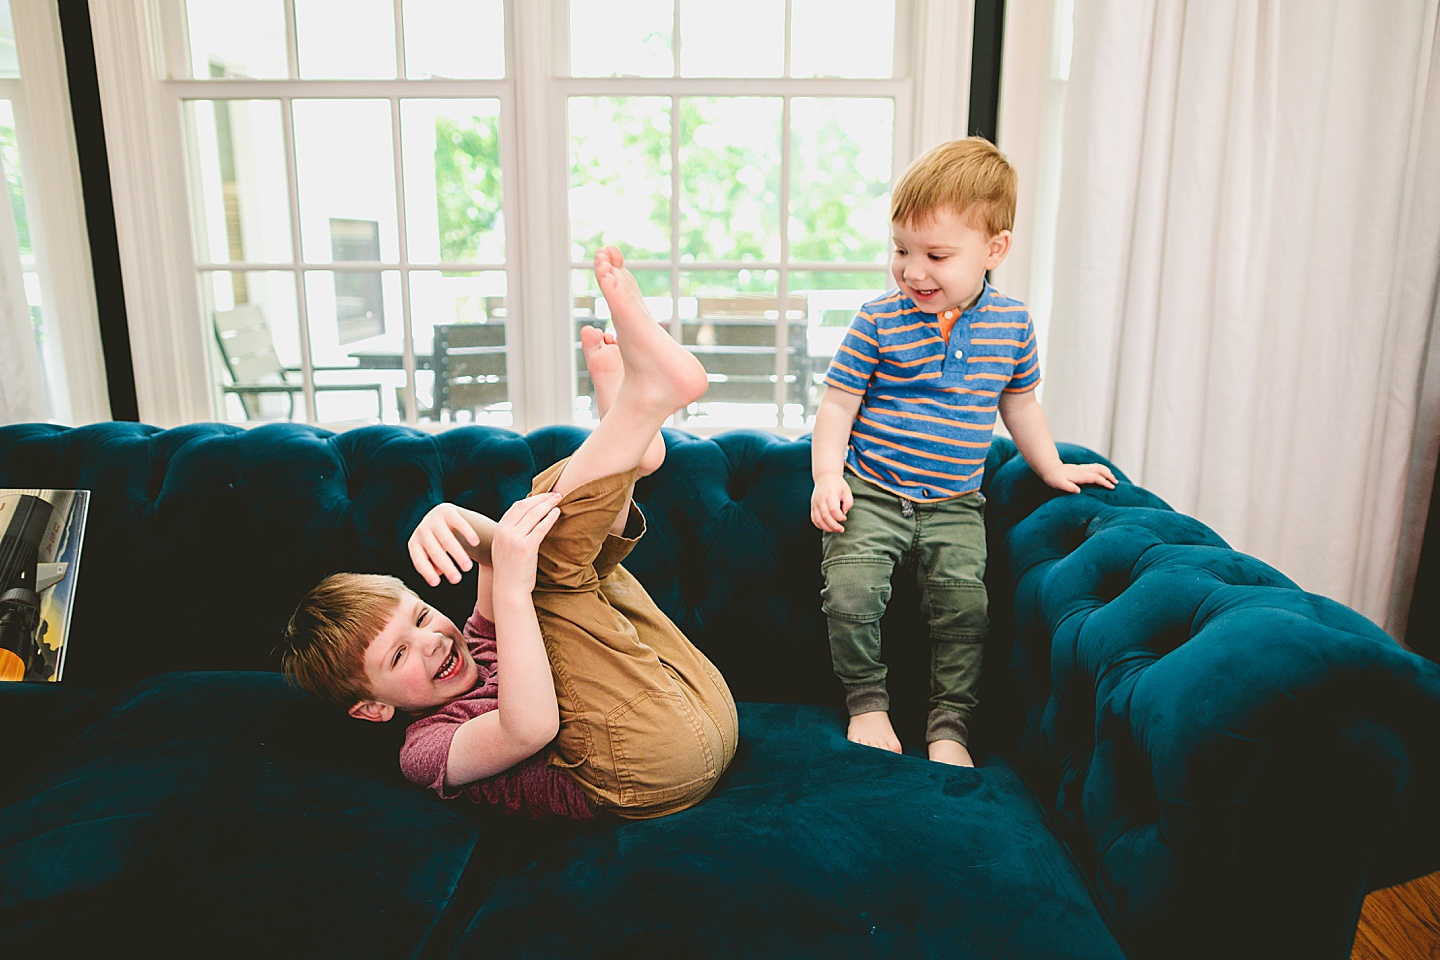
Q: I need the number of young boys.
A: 2